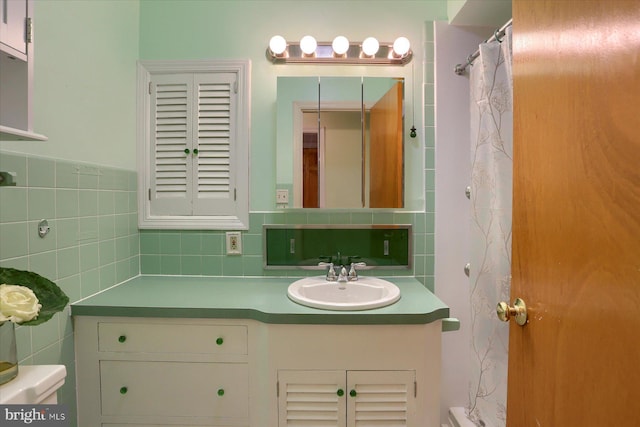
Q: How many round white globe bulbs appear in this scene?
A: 5